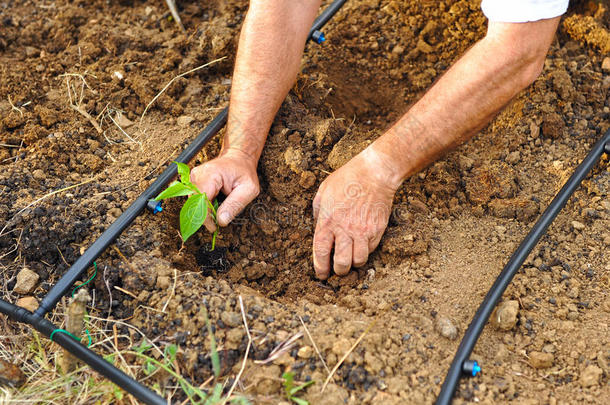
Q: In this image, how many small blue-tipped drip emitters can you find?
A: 3